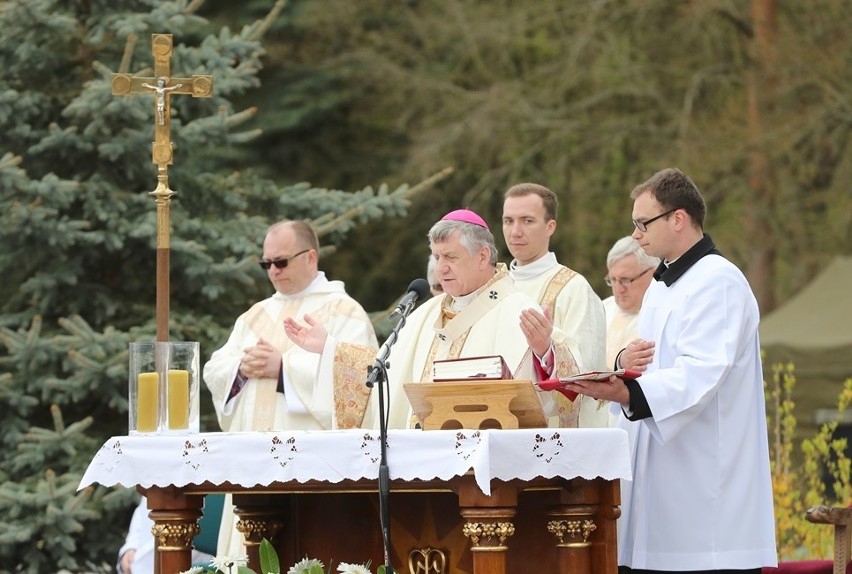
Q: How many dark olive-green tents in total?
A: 1